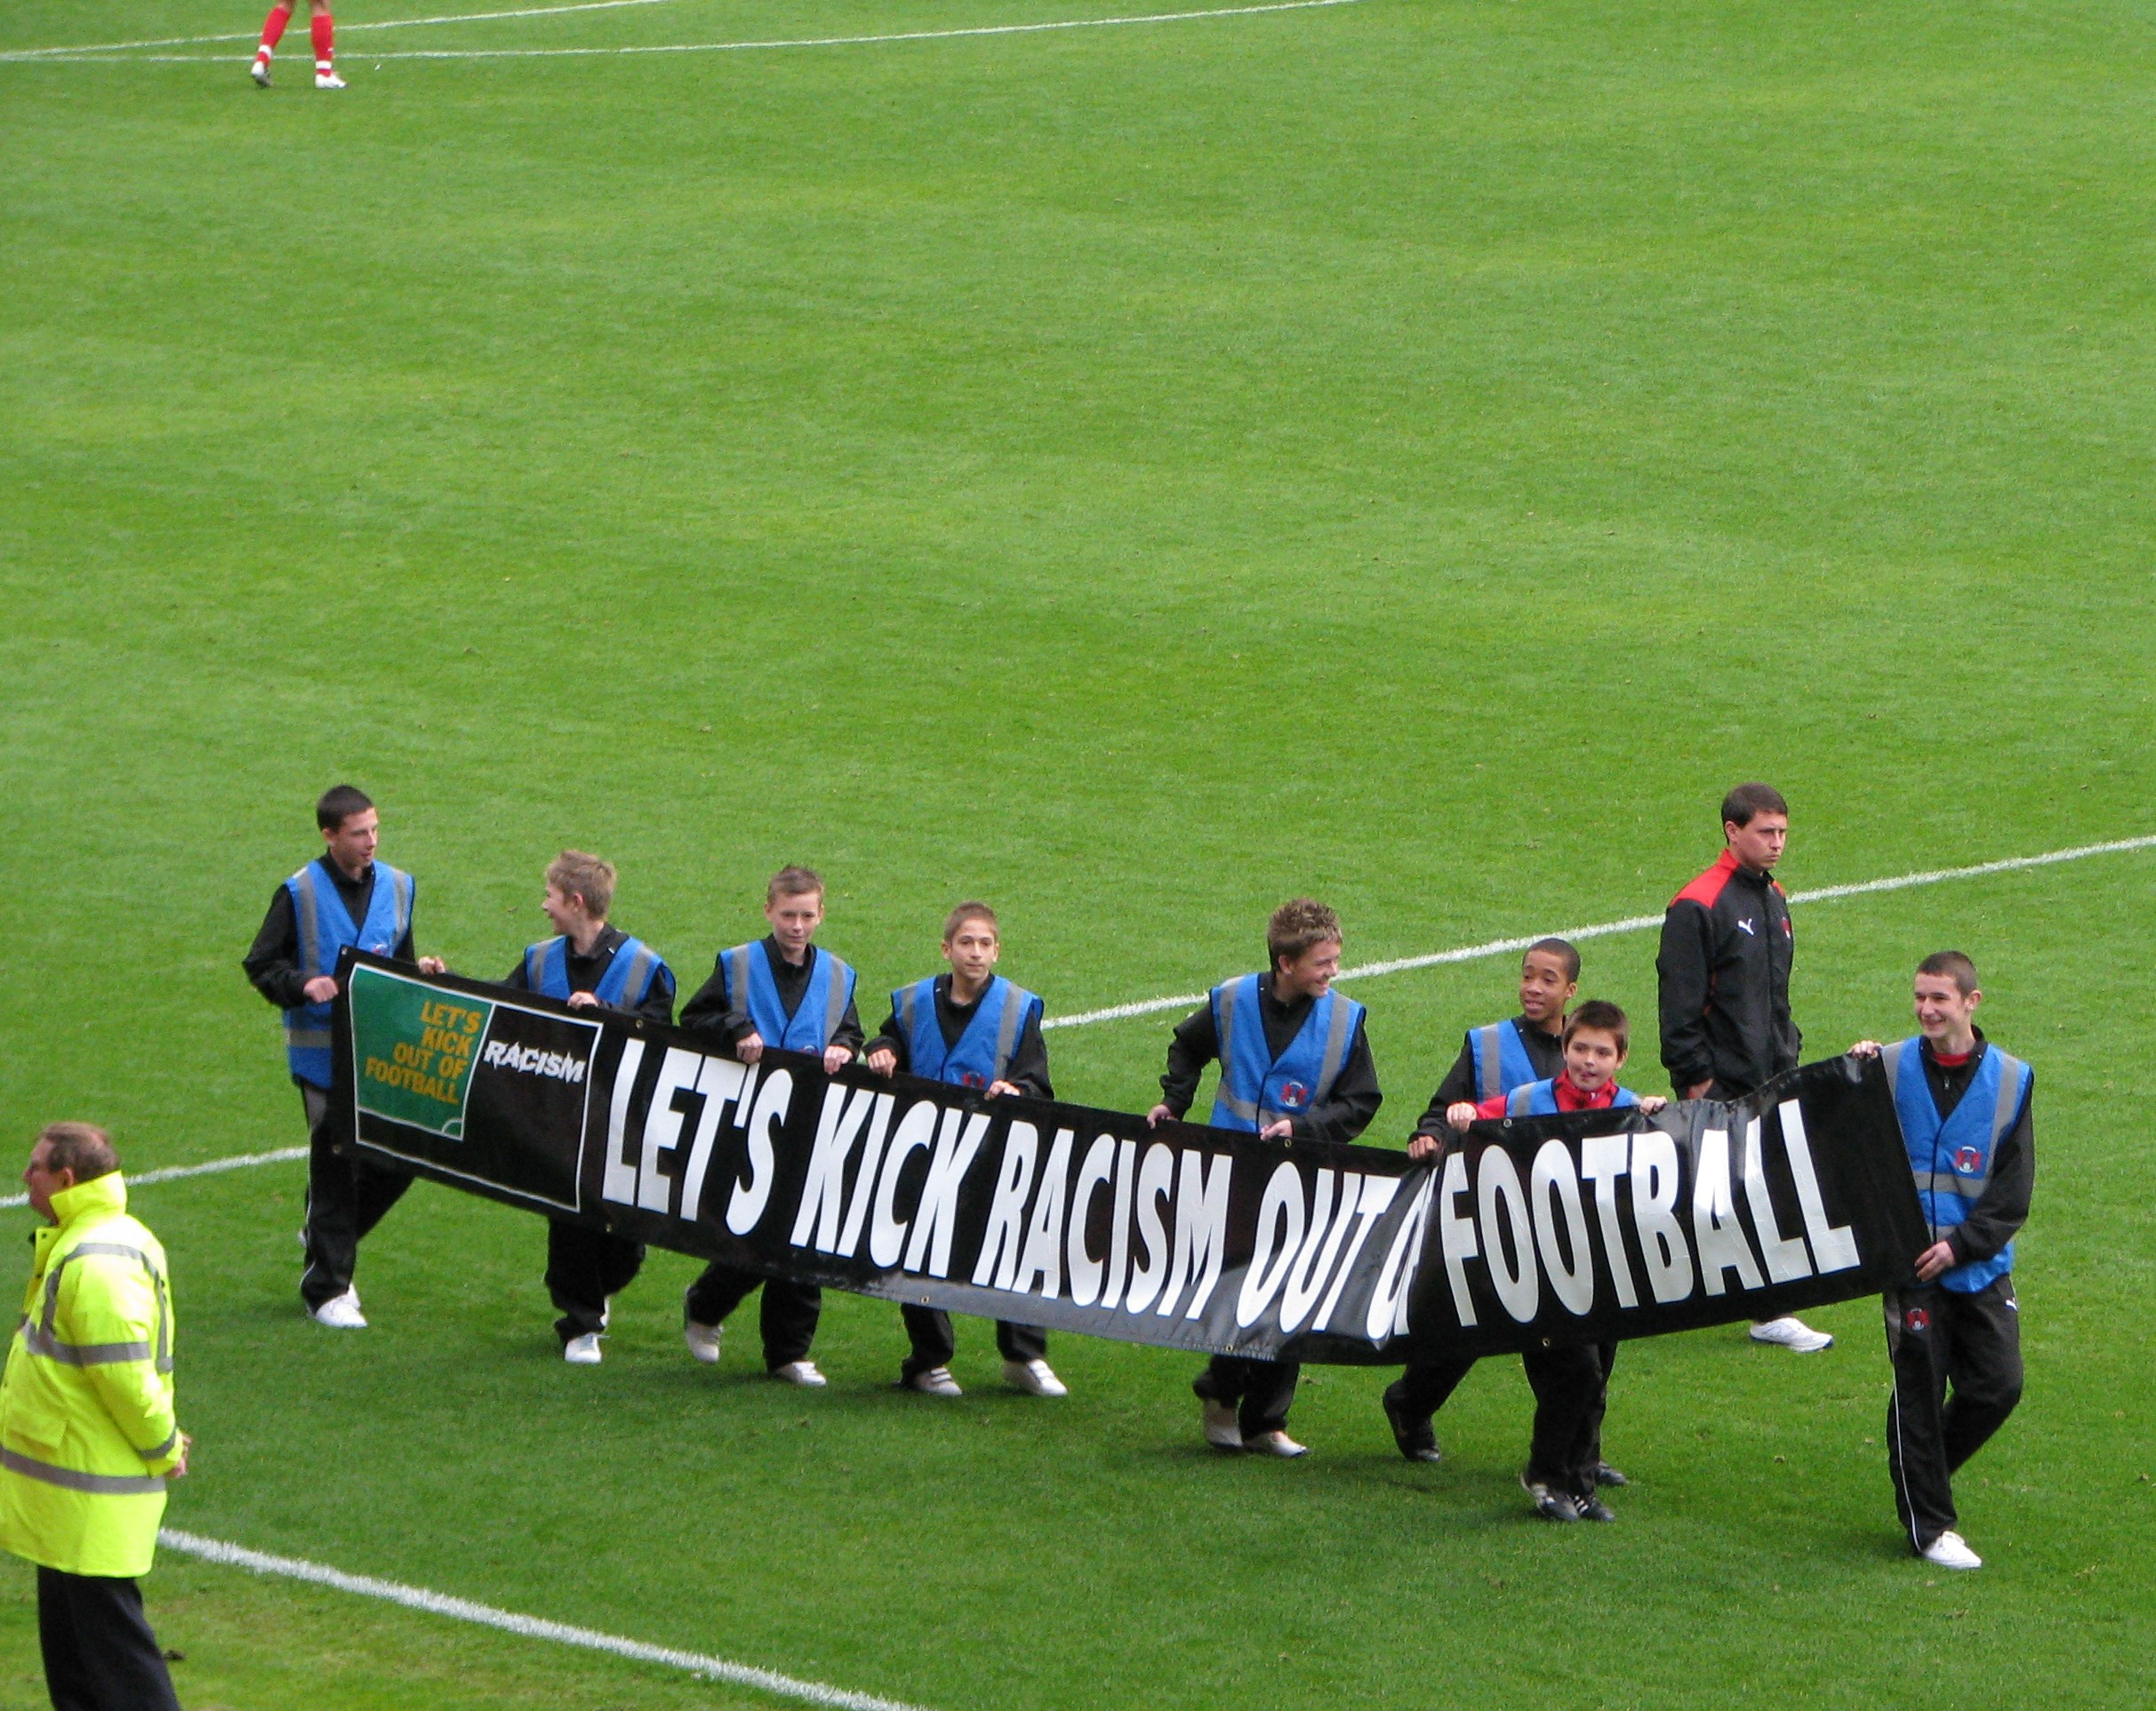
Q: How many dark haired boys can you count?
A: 4